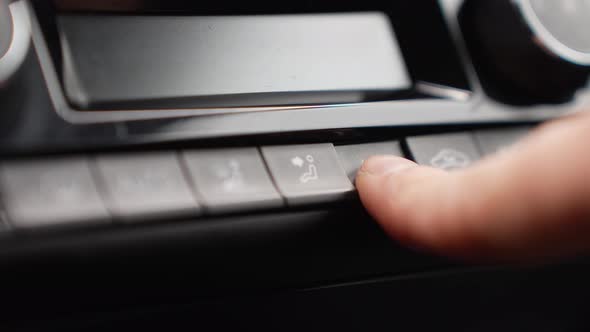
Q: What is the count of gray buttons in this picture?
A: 7